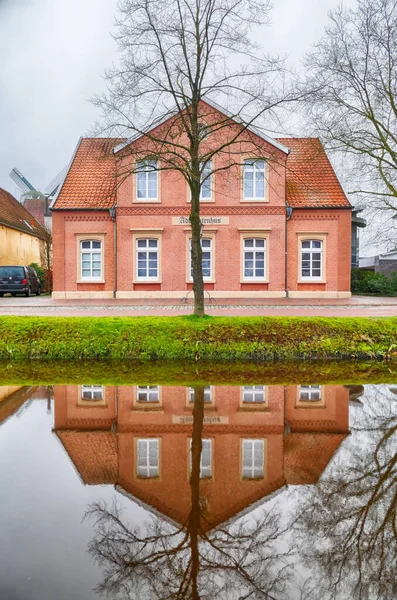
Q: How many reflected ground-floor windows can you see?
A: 5